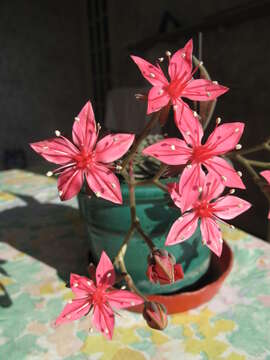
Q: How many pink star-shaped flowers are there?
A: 5